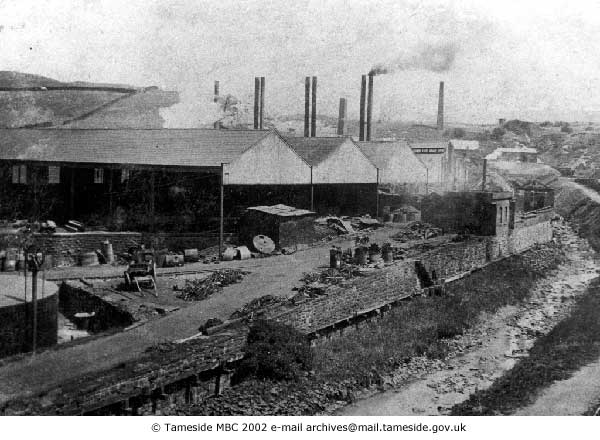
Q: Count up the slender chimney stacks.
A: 9